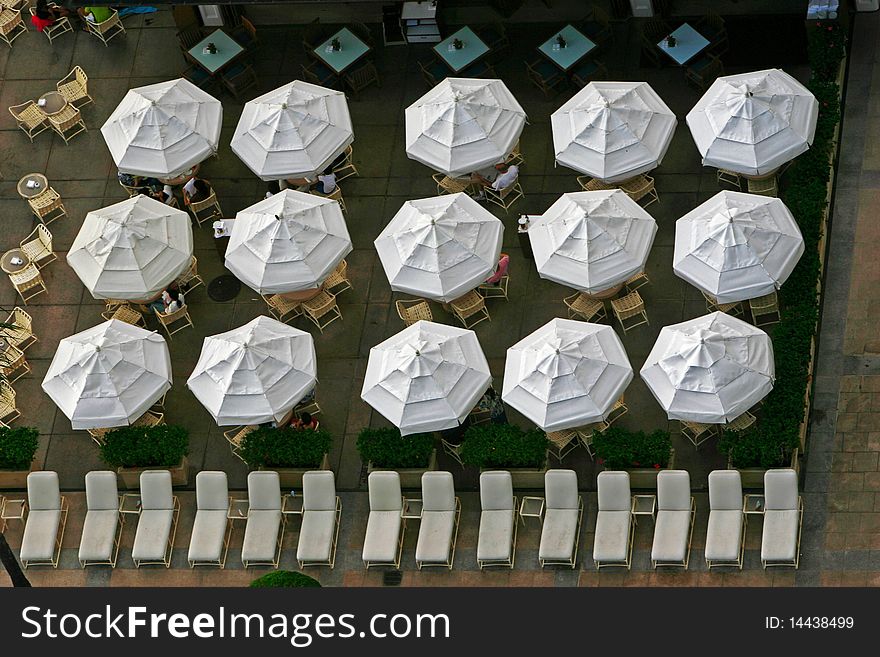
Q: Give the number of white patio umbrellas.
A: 15